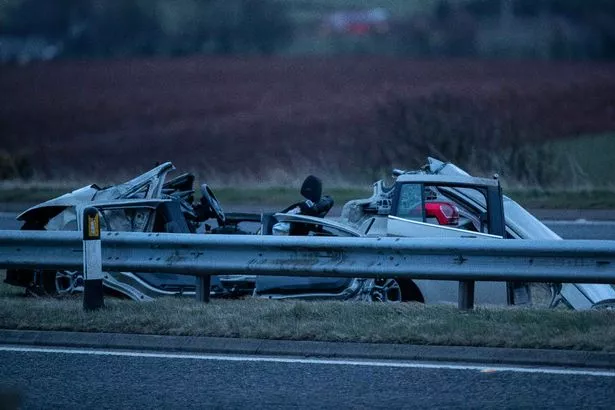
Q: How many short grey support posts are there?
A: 2